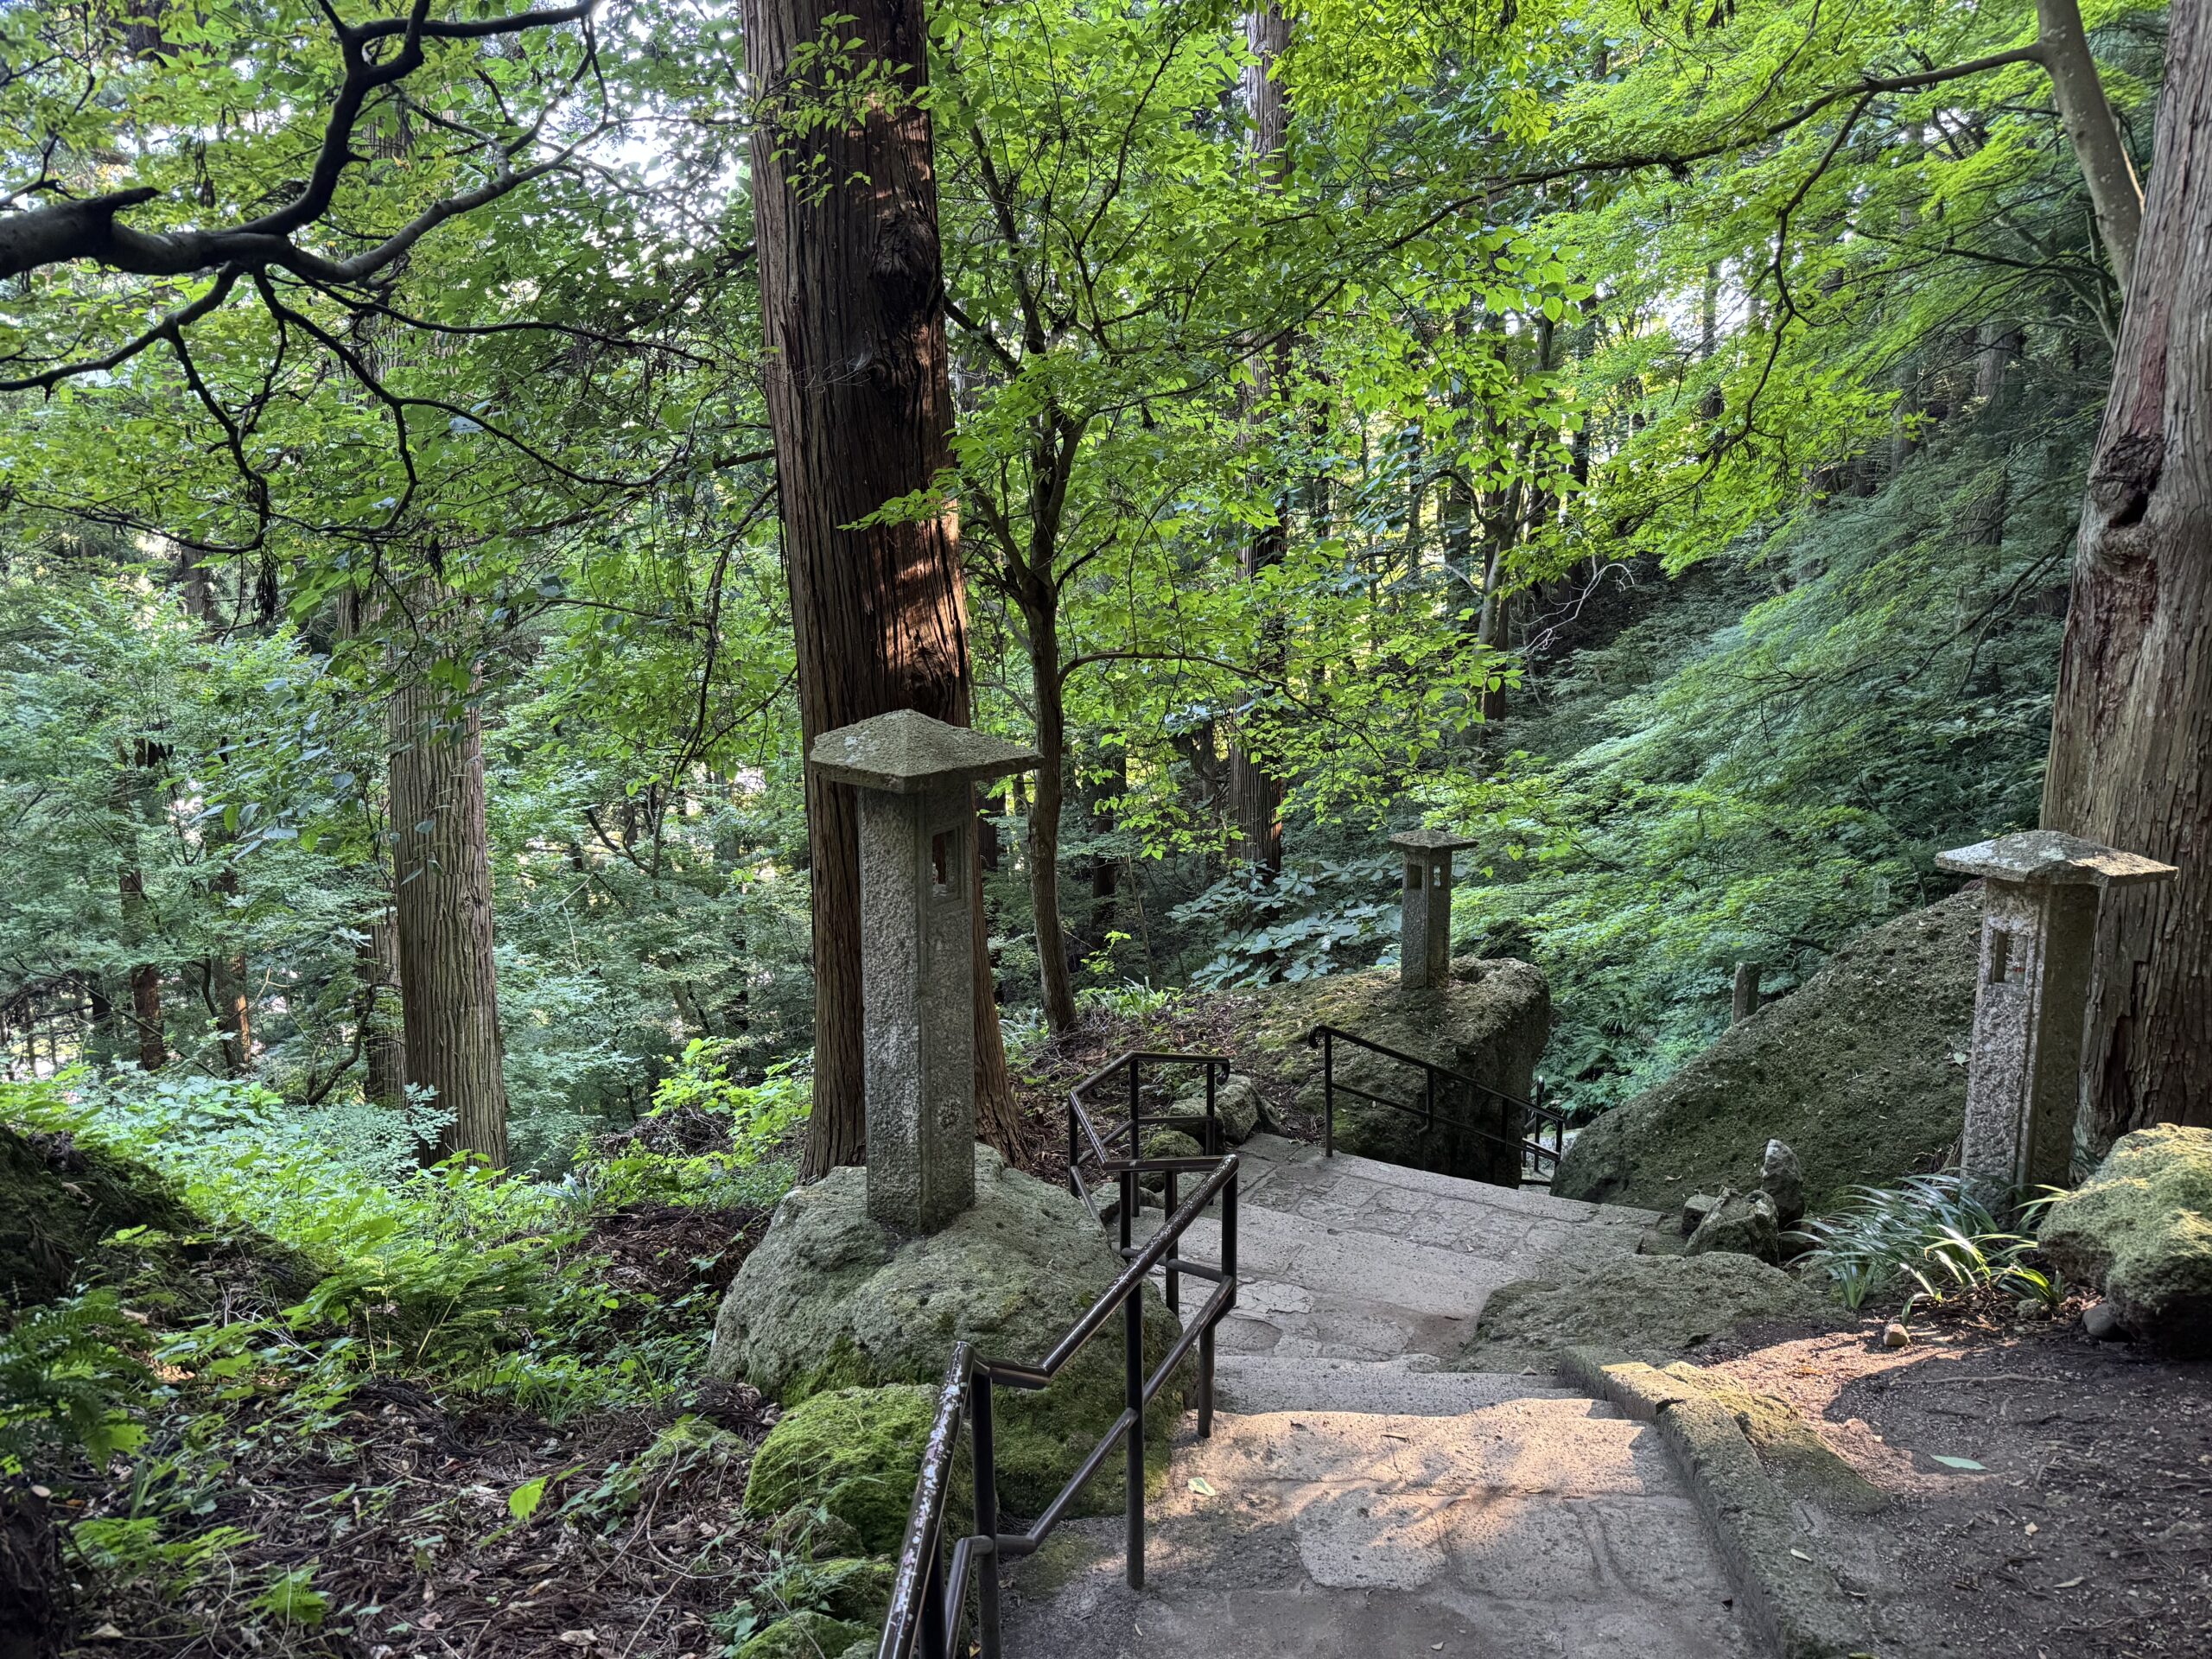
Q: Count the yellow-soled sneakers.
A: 0